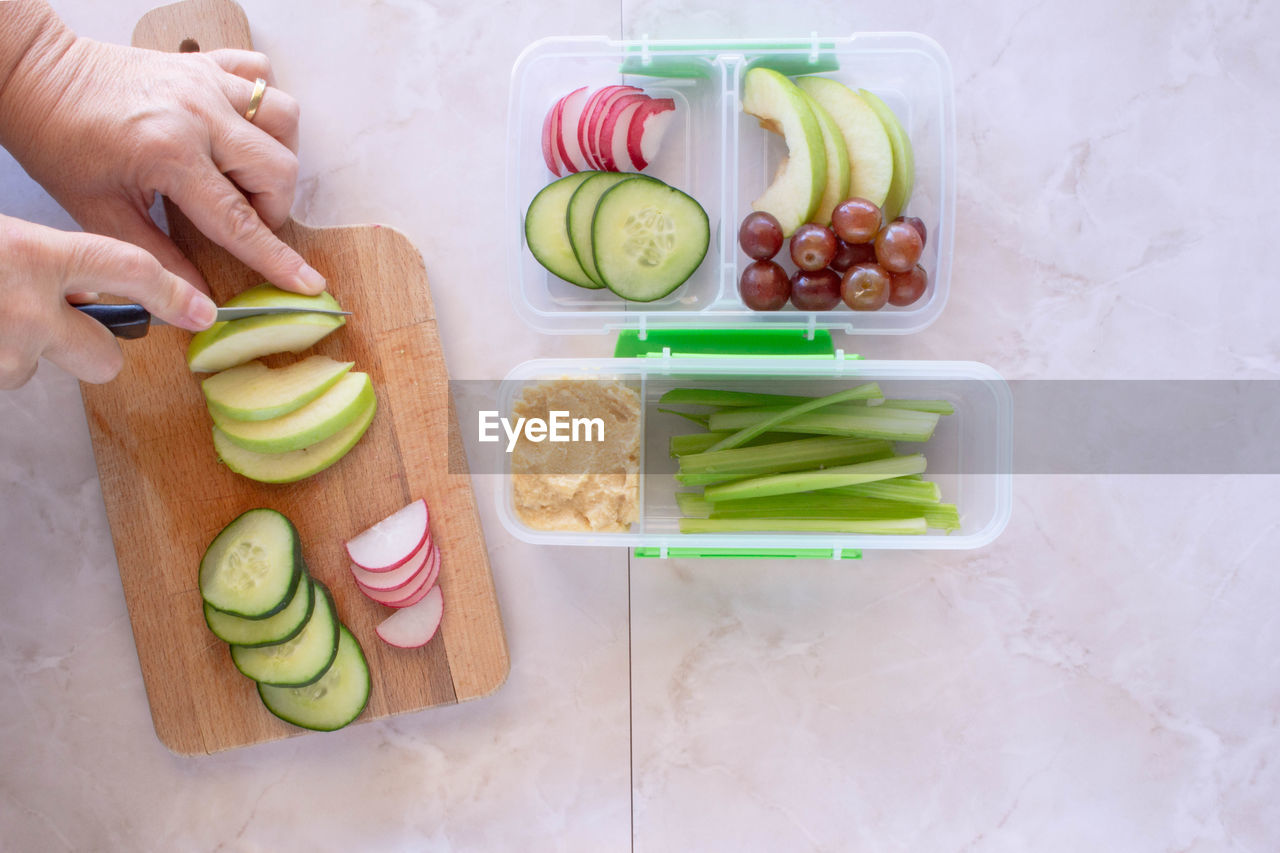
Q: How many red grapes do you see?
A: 10